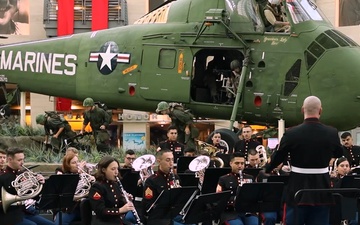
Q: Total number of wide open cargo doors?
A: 1